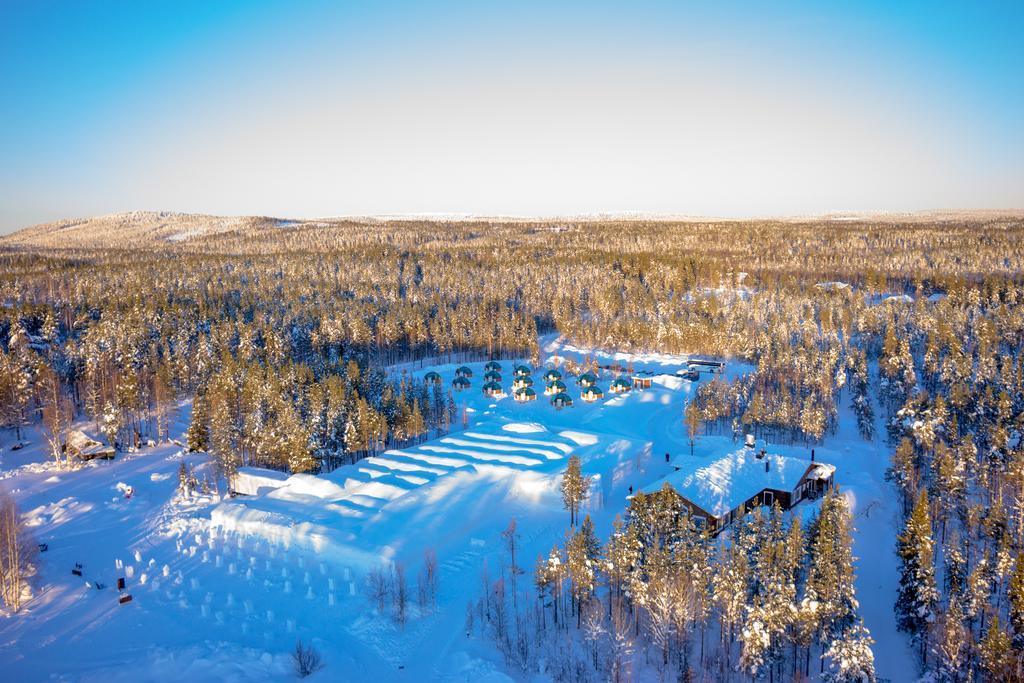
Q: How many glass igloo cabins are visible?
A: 15